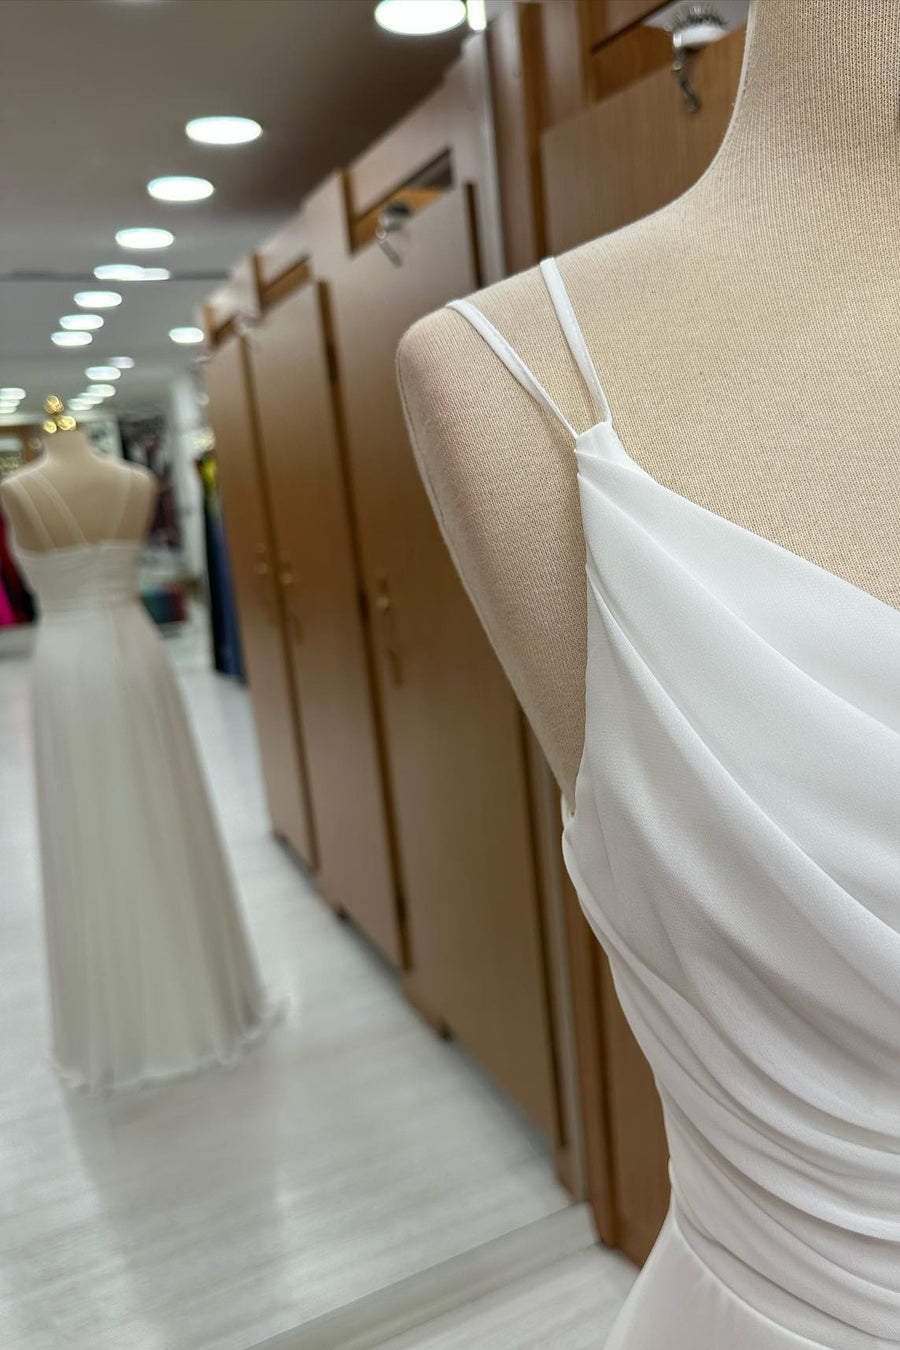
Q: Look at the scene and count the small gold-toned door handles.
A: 3